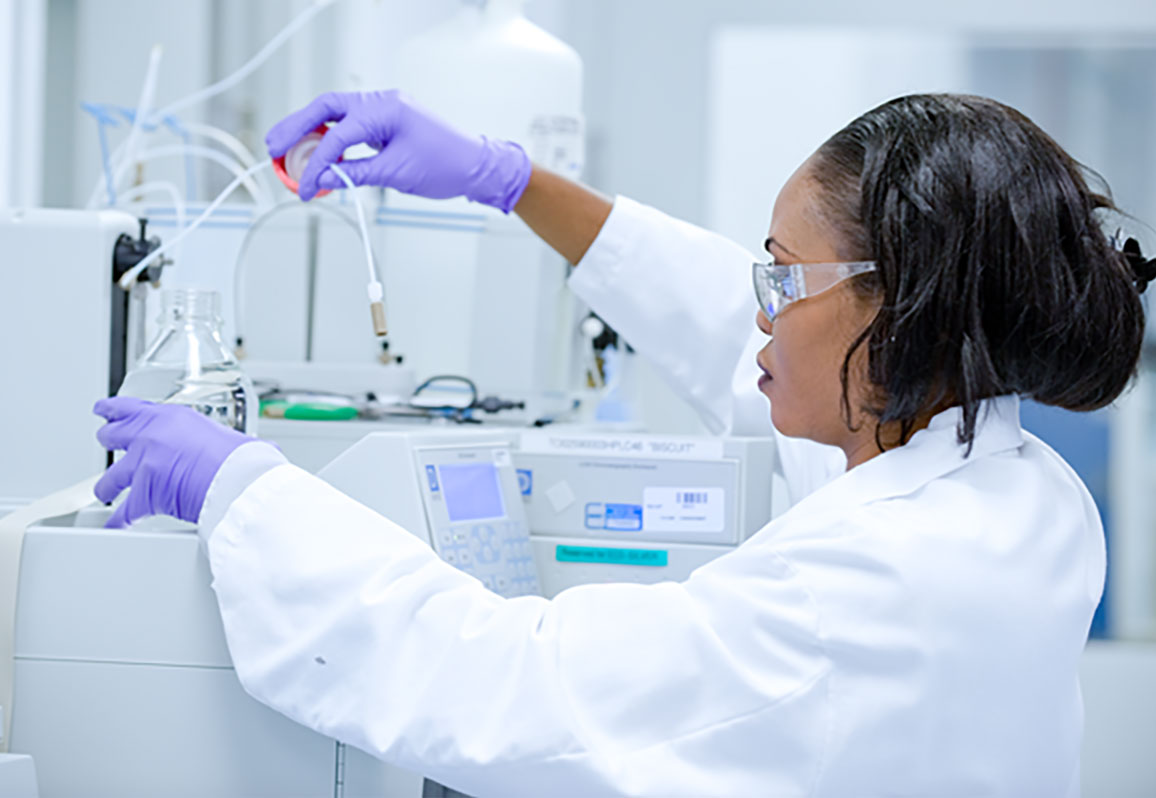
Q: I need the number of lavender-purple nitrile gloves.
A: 2